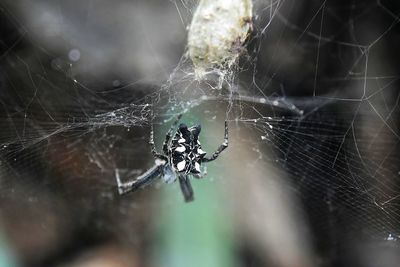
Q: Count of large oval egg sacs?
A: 1